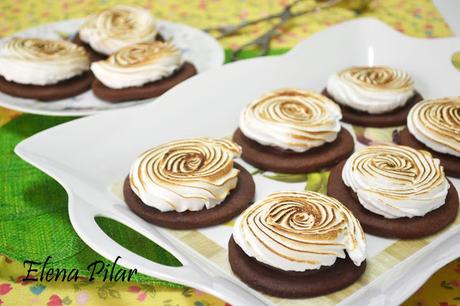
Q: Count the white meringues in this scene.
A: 9